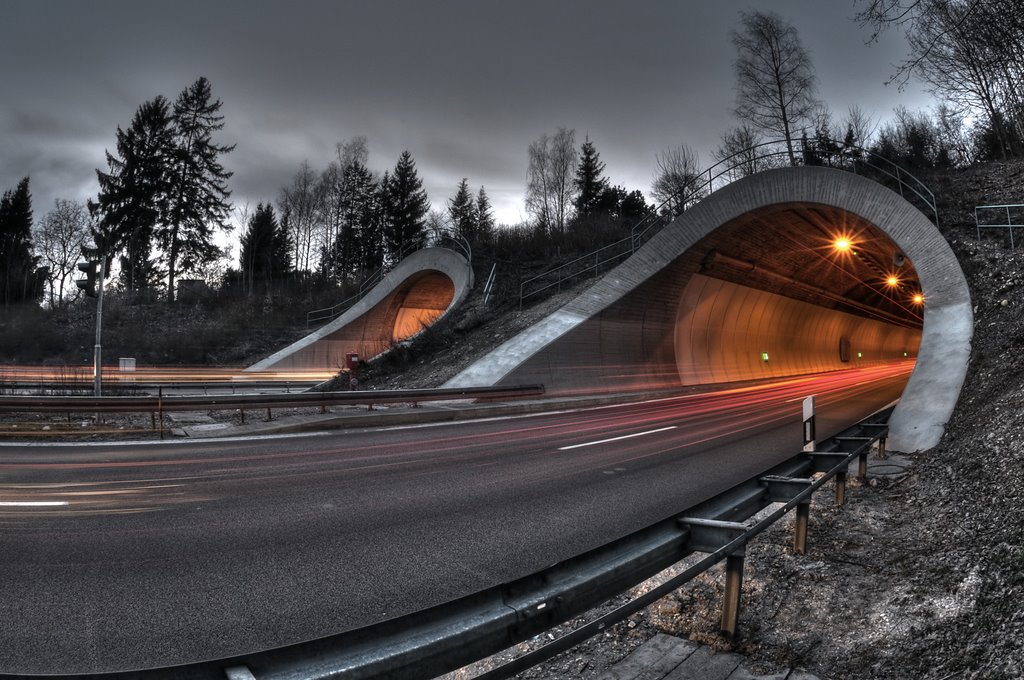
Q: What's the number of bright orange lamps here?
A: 3